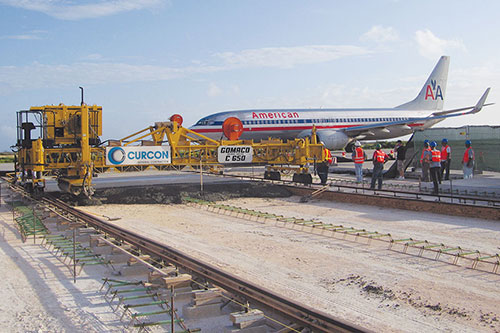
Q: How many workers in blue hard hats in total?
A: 4